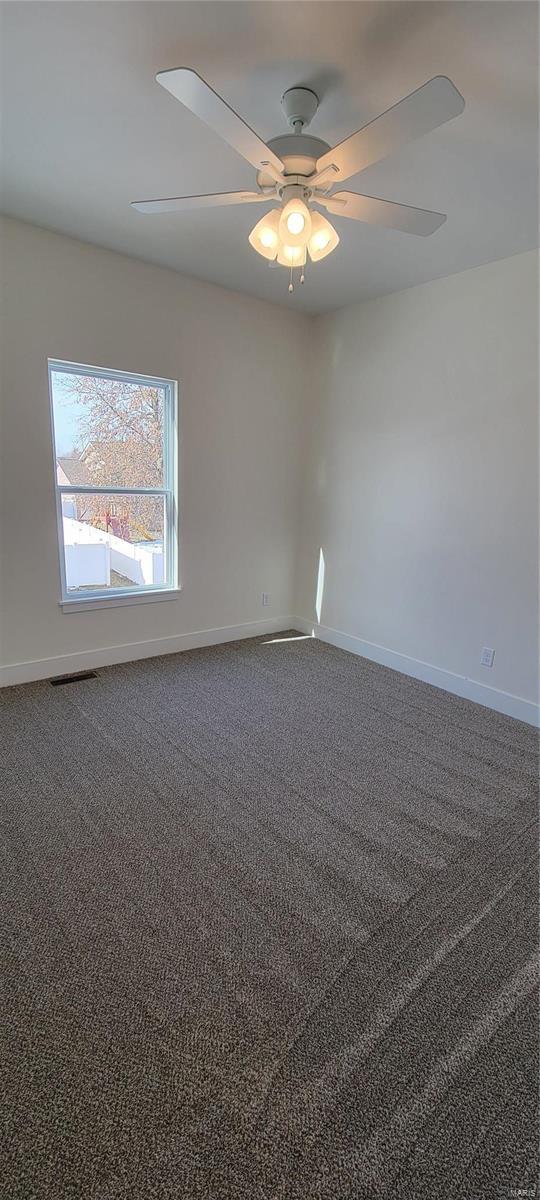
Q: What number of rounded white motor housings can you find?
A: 1